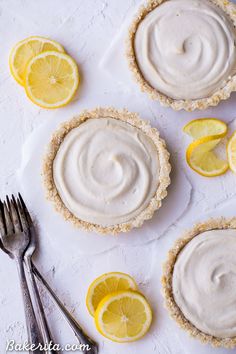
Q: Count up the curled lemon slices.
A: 1